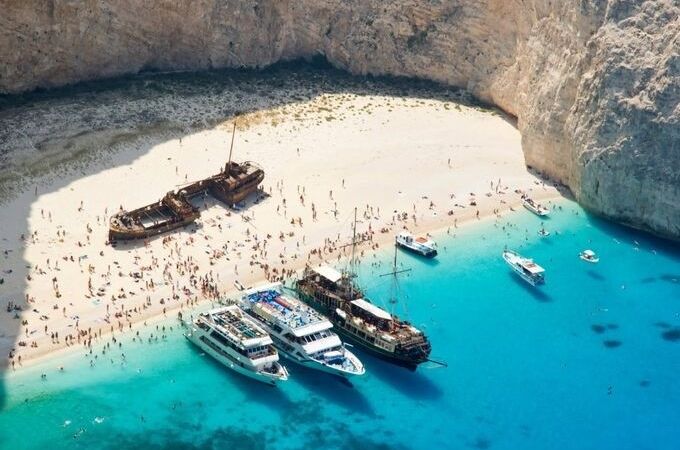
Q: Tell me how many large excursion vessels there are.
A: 3